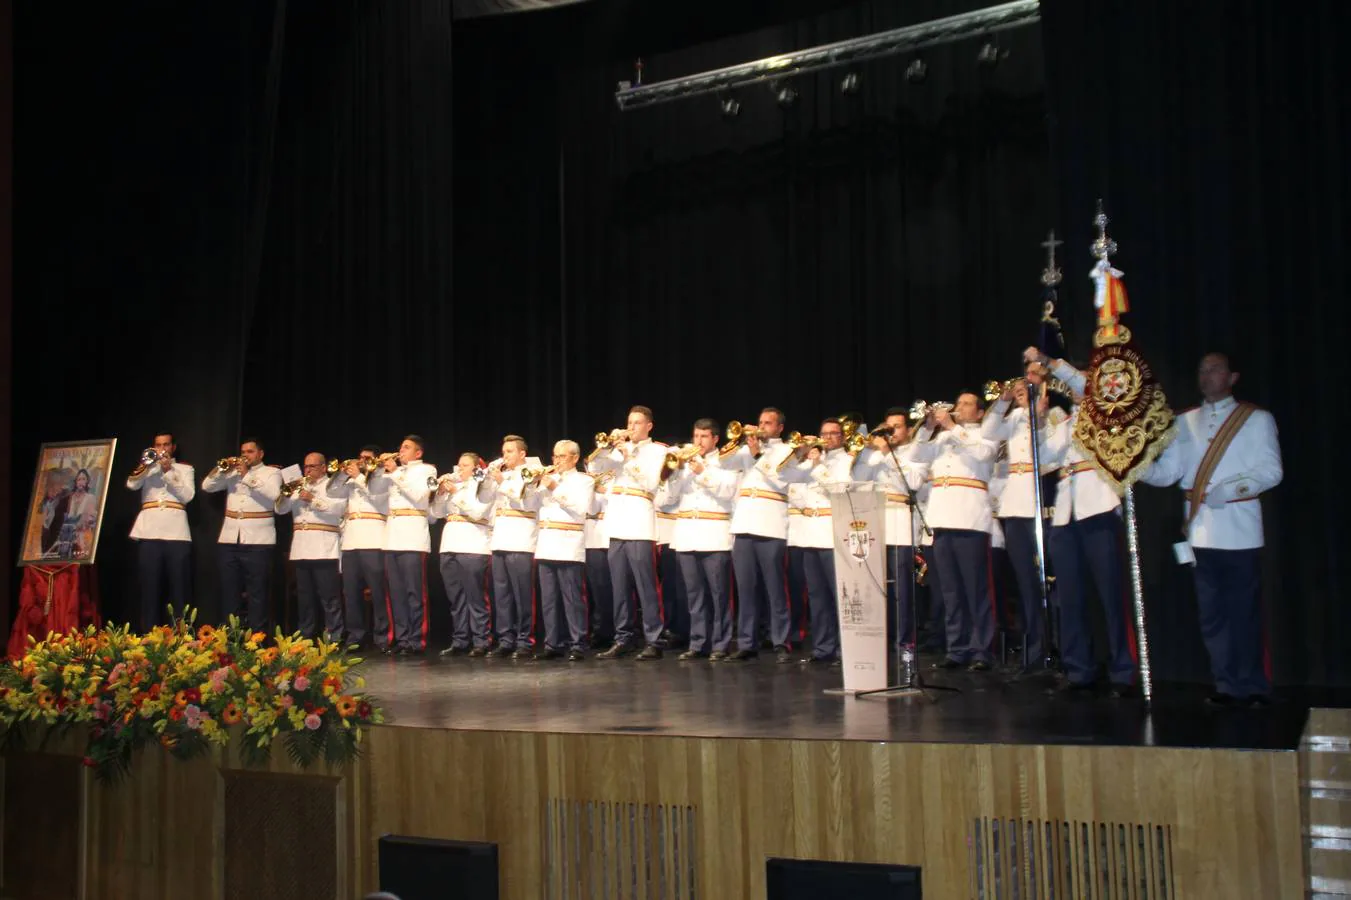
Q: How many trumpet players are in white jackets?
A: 15